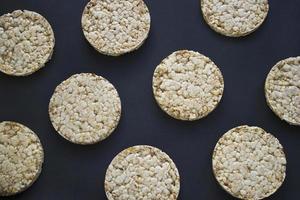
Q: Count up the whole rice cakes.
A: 3